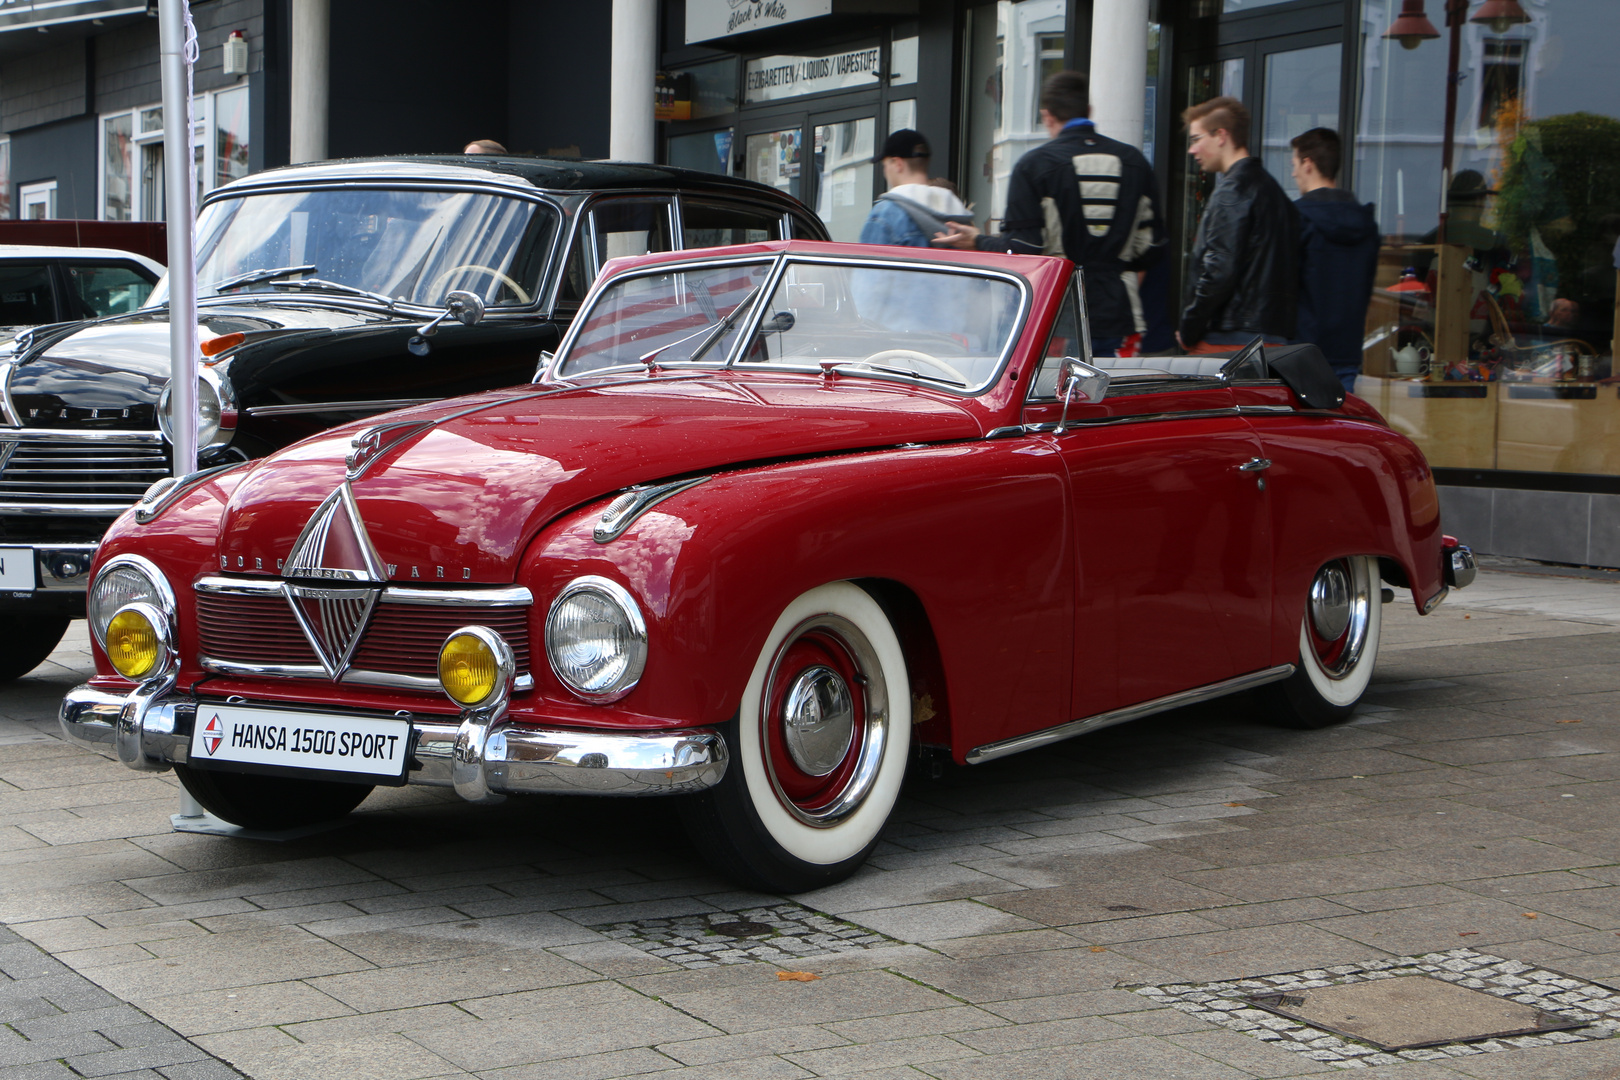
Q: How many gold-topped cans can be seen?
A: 0